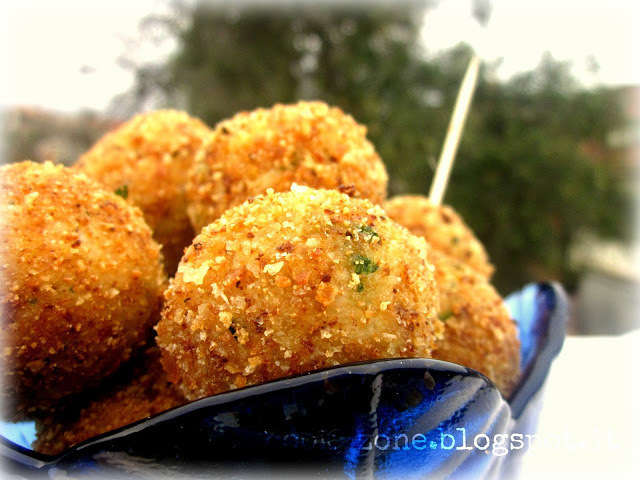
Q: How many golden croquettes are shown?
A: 7